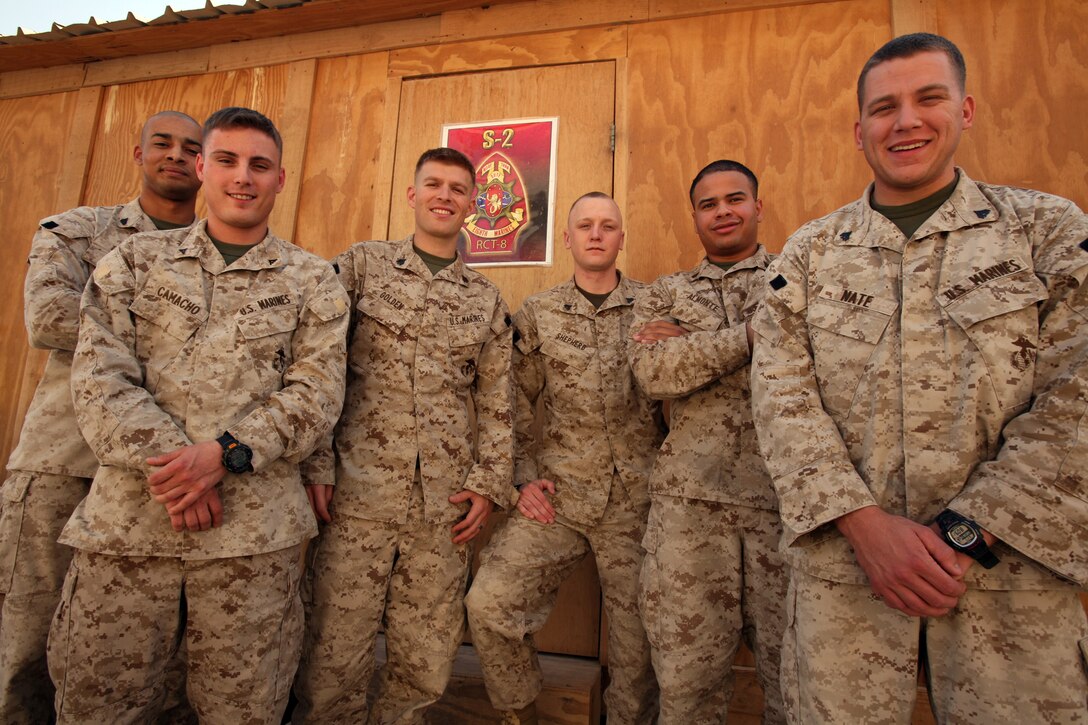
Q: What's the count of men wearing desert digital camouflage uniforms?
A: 6